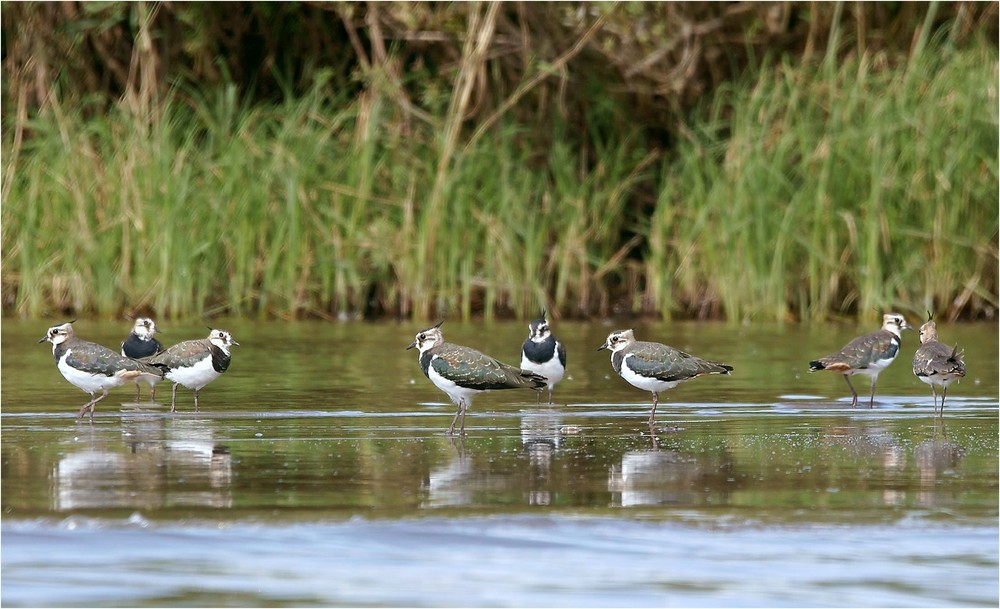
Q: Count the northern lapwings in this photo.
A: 8